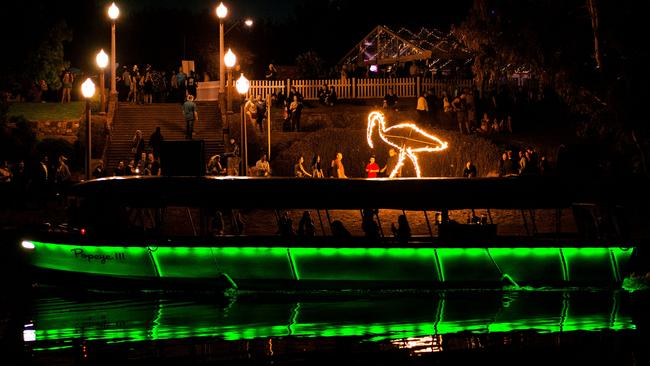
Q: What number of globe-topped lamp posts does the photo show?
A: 6